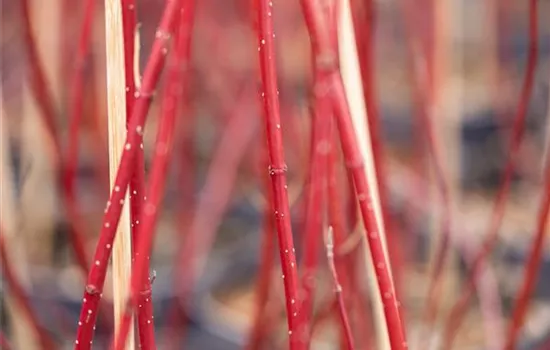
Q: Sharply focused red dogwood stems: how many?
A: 3